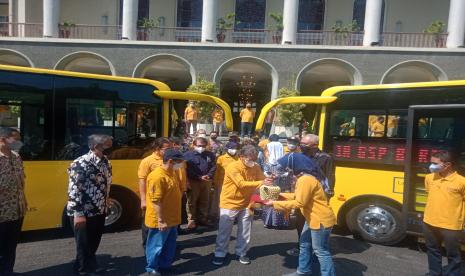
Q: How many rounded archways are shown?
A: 6